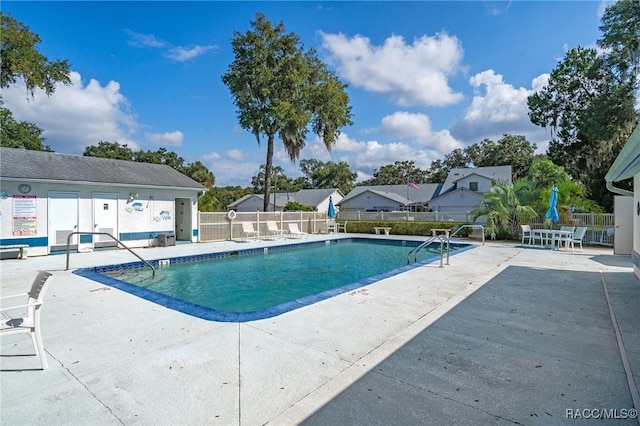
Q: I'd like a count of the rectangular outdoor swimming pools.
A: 1